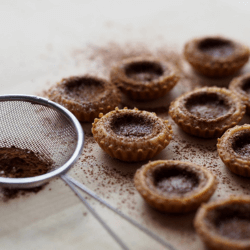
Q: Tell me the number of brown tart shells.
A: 9